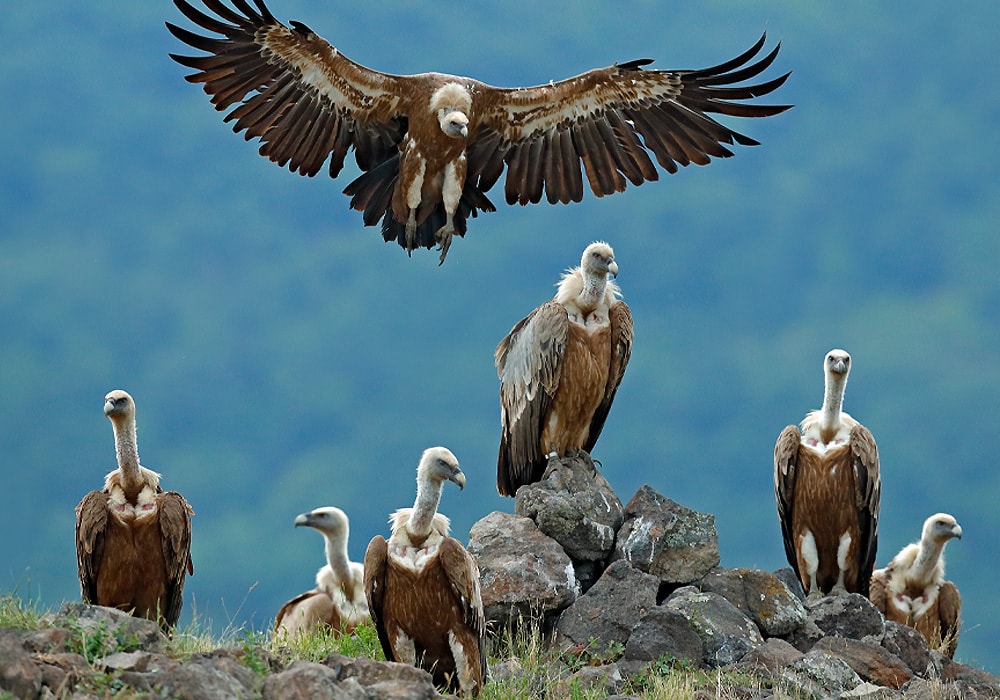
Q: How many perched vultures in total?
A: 6